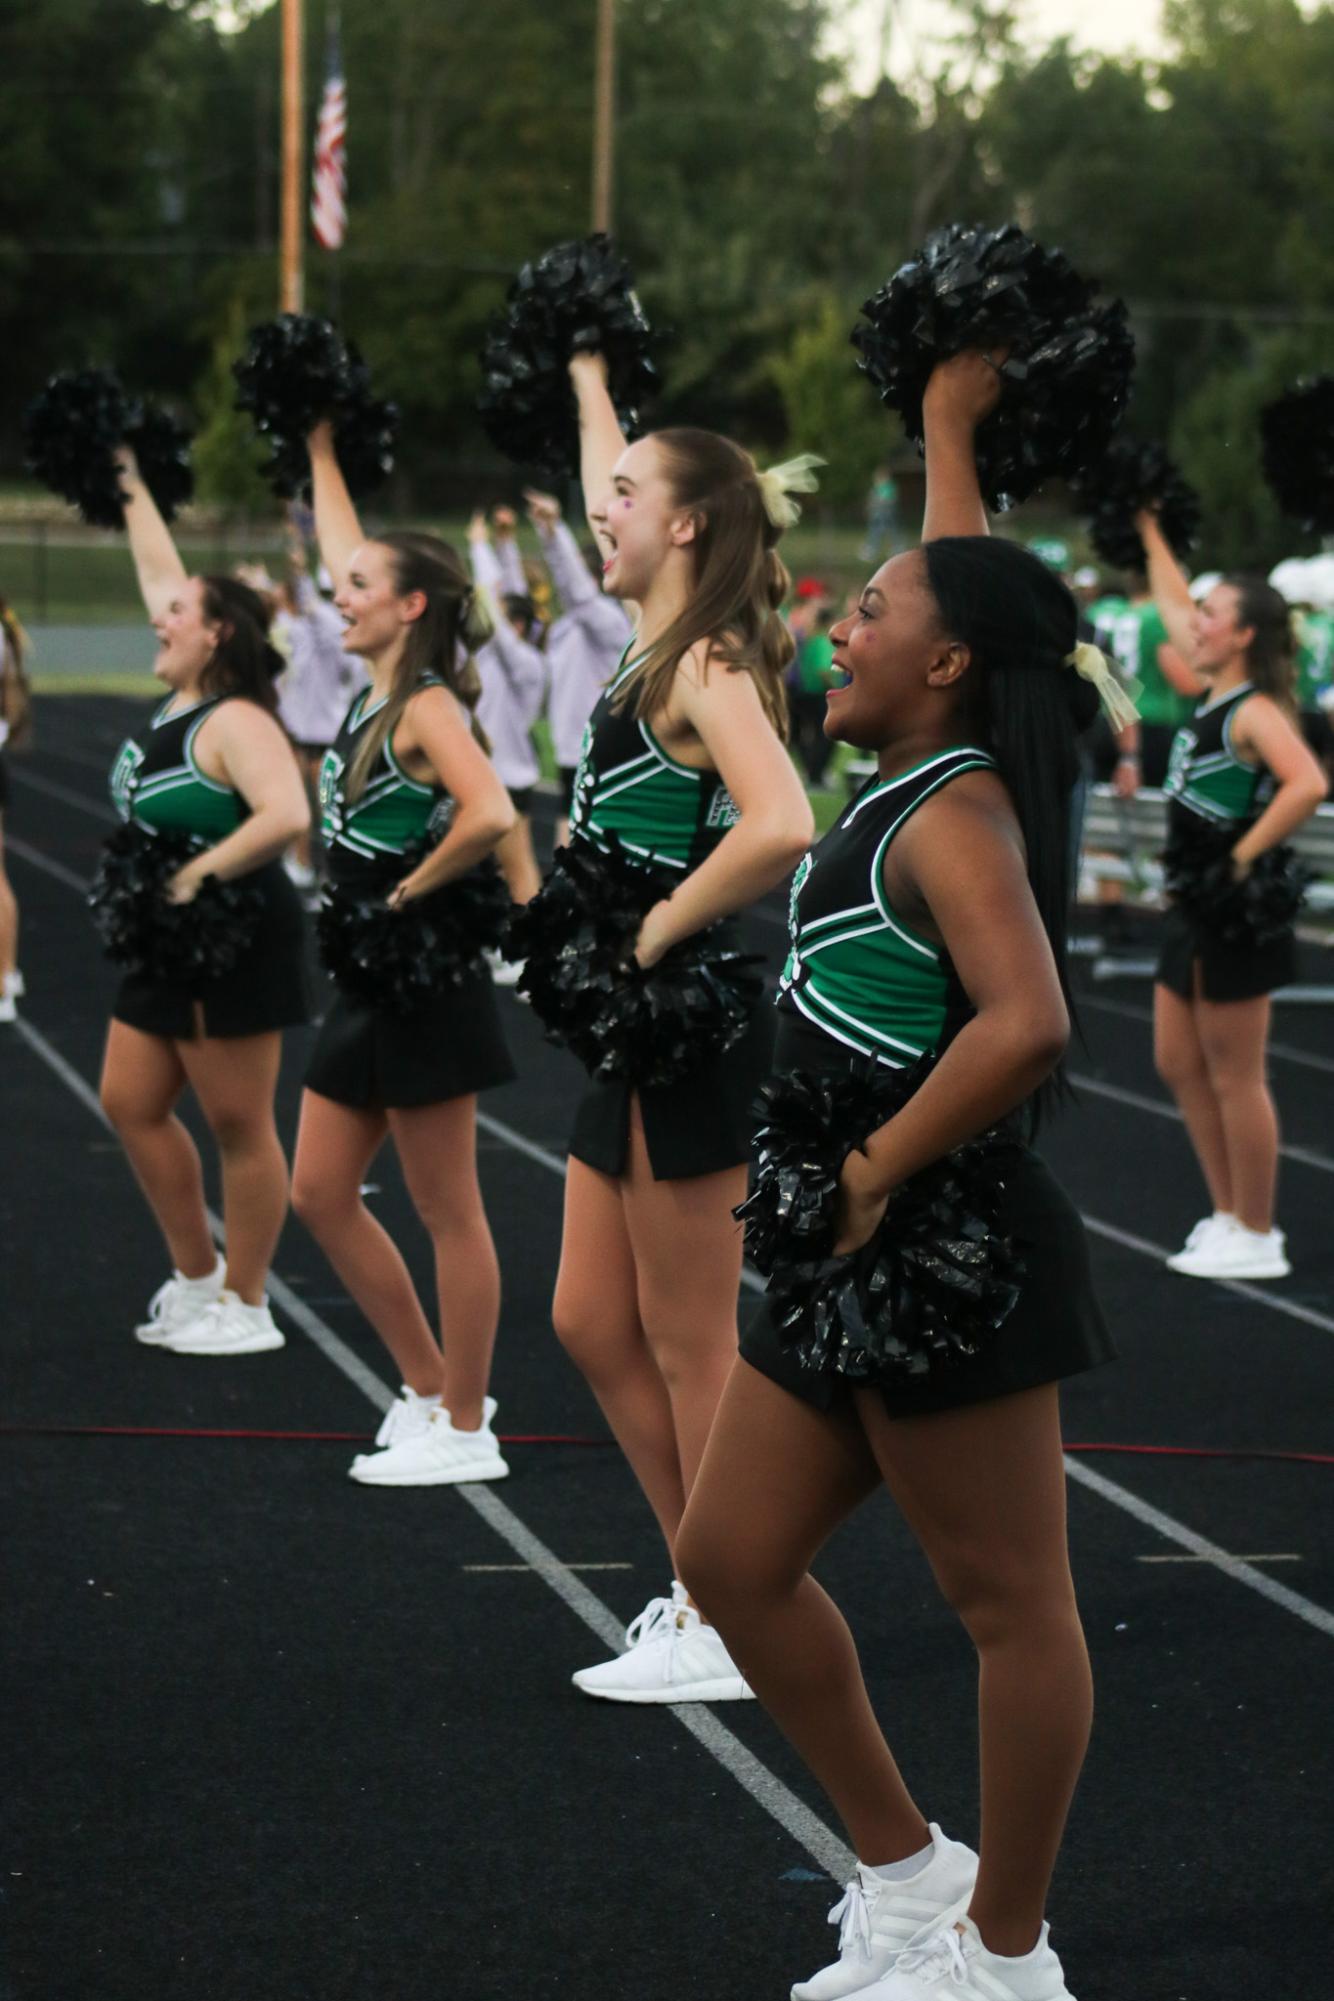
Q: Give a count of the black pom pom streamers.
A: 11